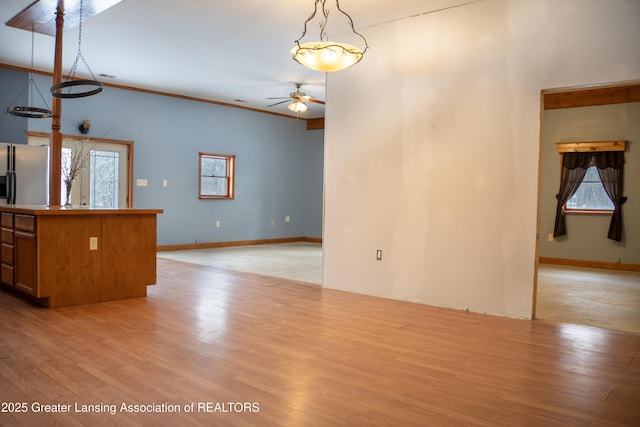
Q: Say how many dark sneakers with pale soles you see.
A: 0